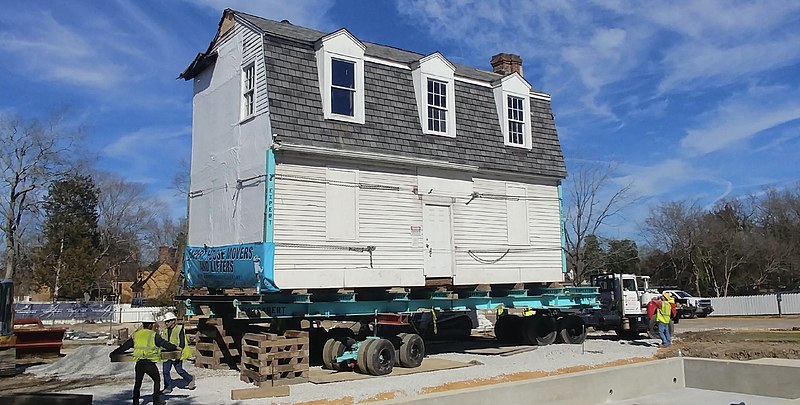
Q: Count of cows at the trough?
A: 0